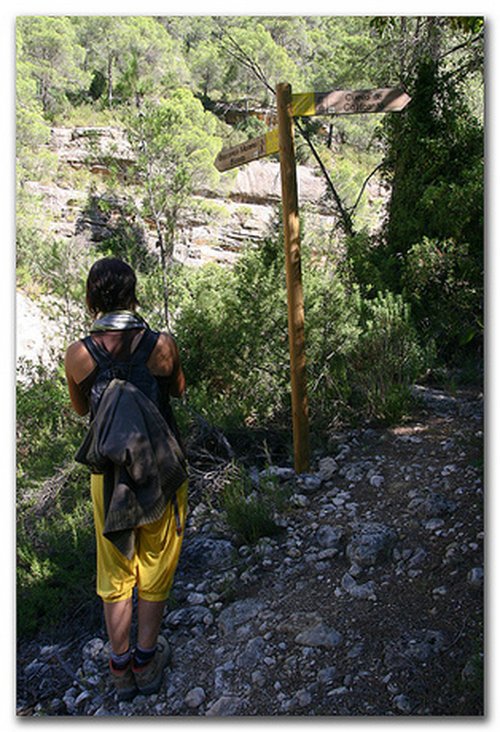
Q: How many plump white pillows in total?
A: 0